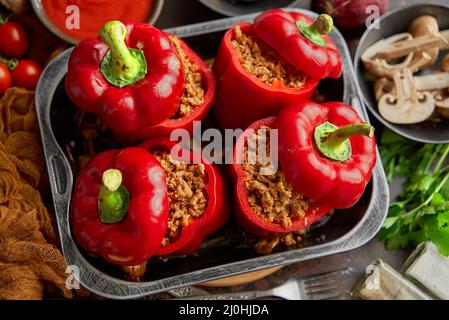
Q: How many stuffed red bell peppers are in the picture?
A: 4